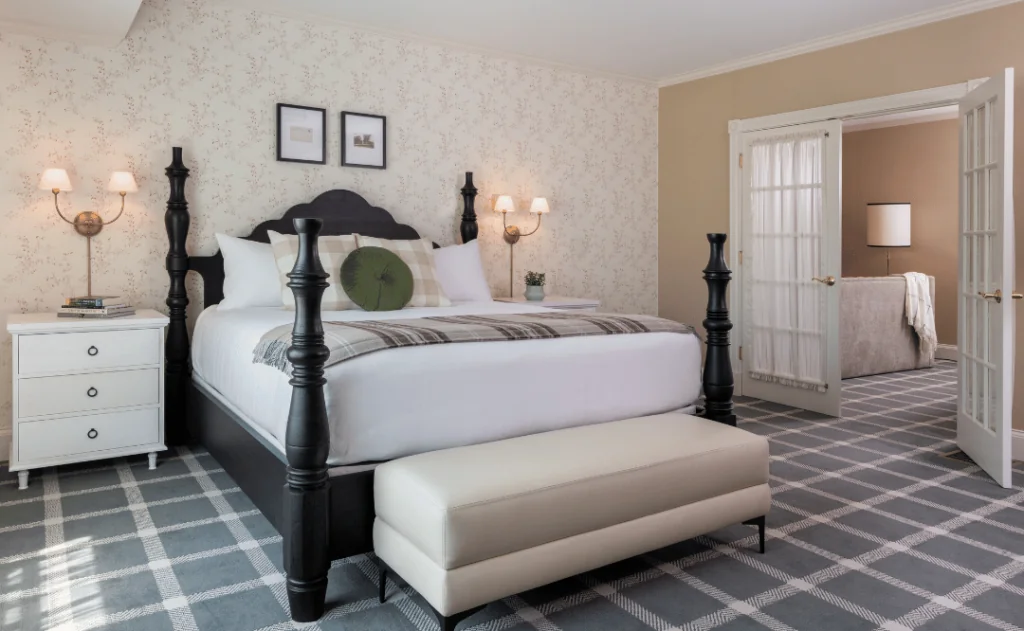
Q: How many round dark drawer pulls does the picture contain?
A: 3